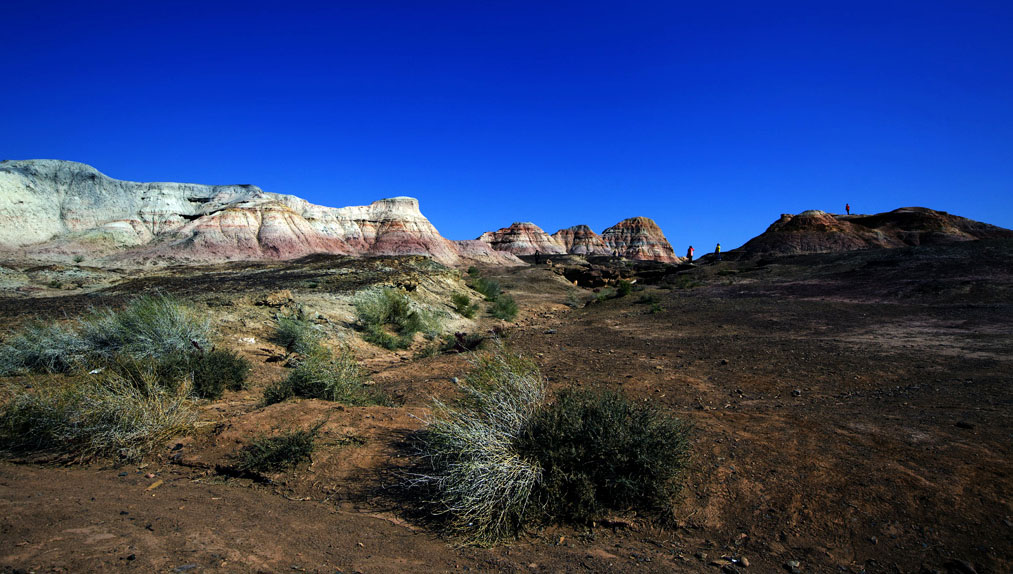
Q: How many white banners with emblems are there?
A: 0